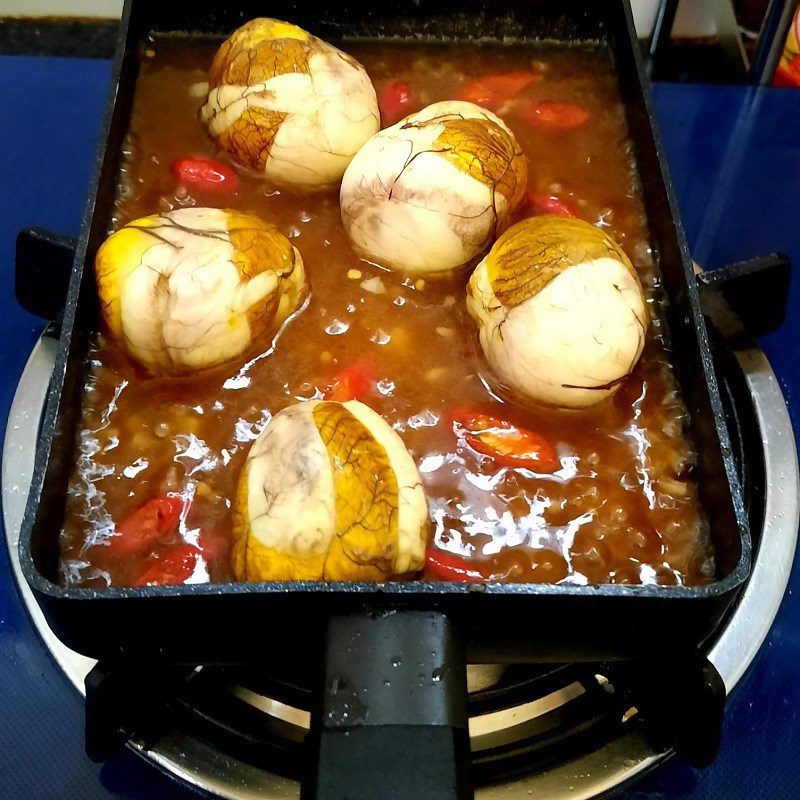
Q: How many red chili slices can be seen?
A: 10